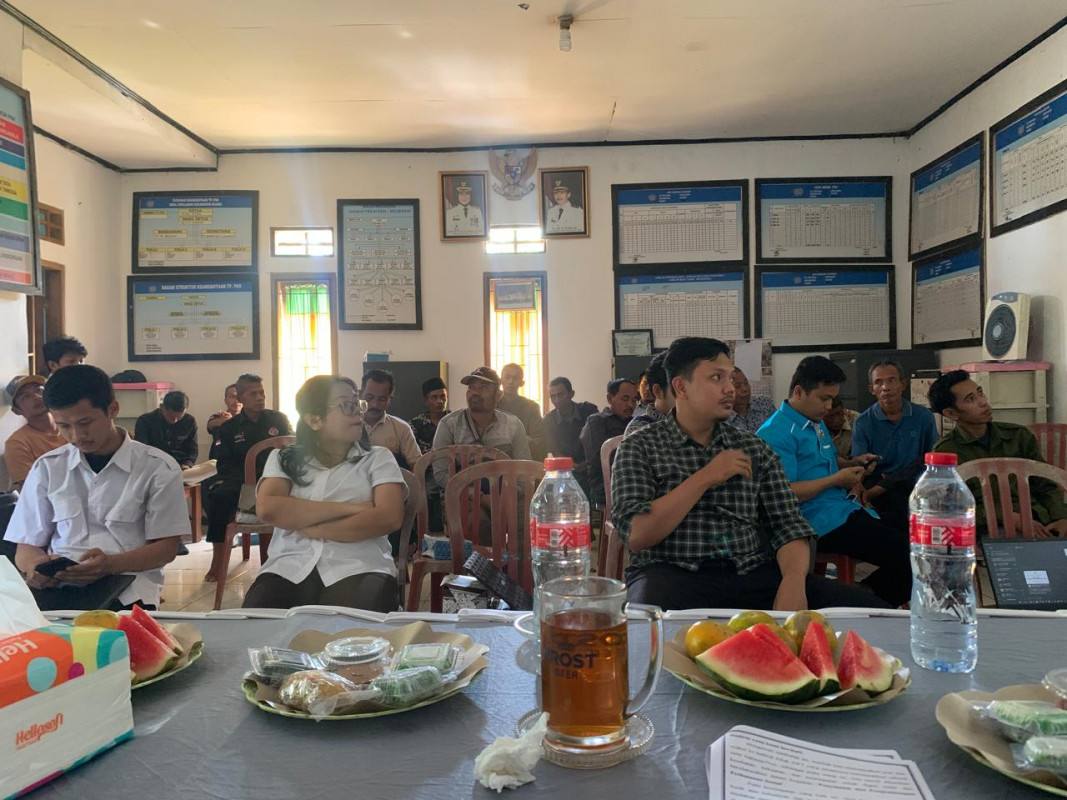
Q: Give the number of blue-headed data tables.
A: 7